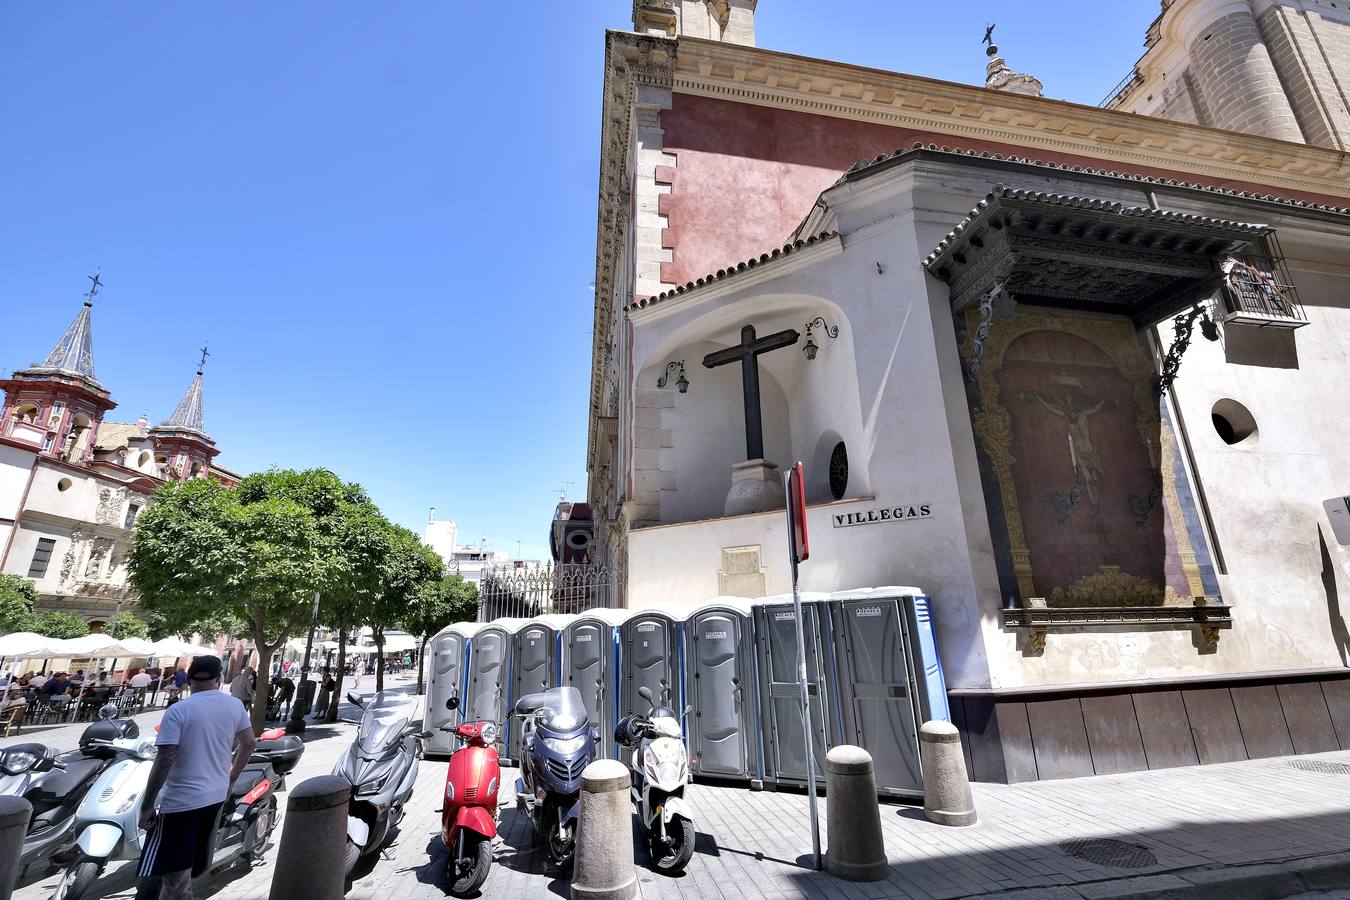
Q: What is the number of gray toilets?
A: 8